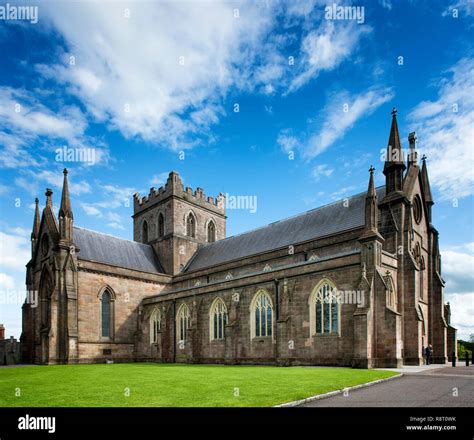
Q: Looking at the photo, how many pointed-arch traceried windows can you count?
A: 5